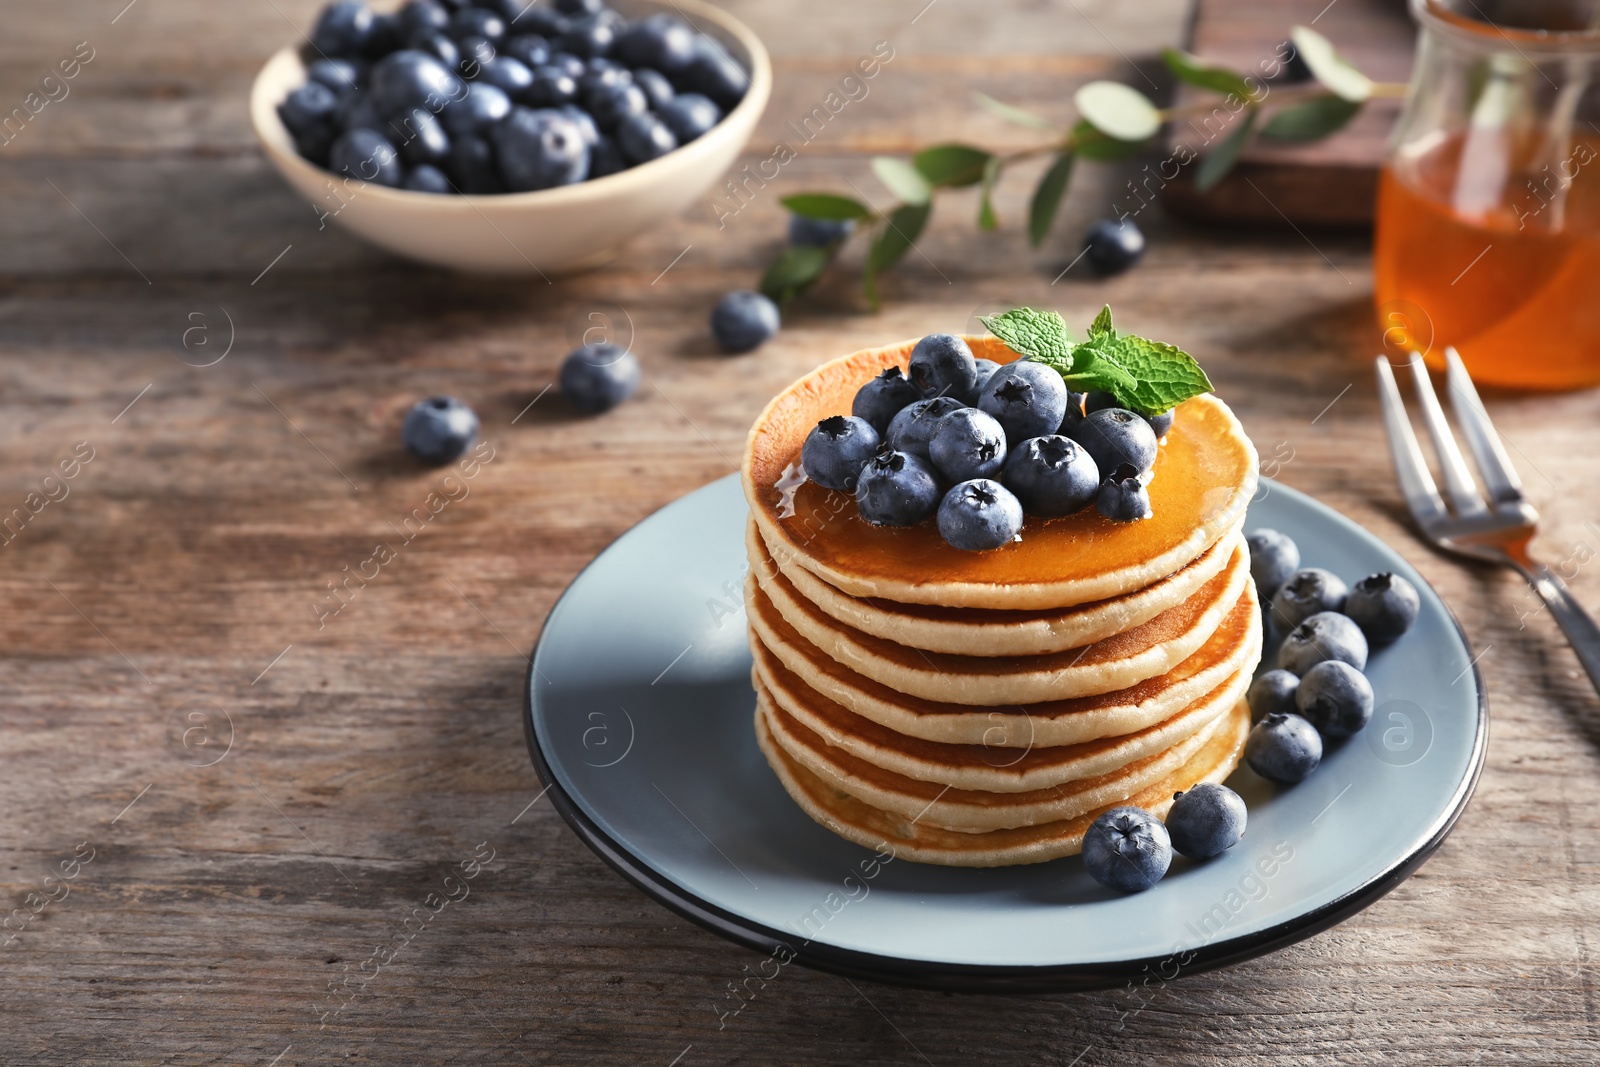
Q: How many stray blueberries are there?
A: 5